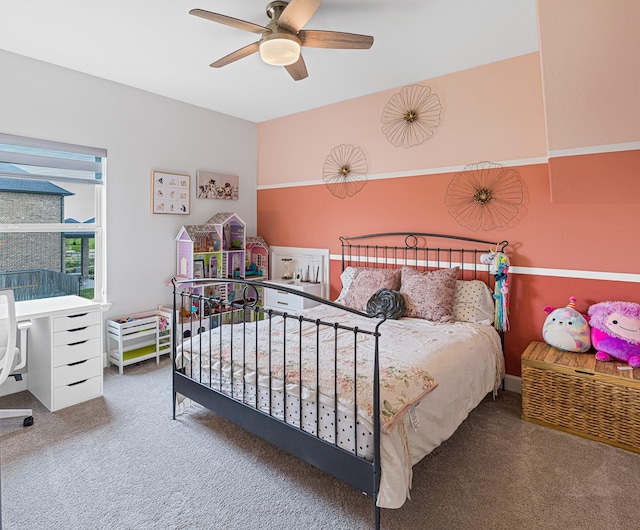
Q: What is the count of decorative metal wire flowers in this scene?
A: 3